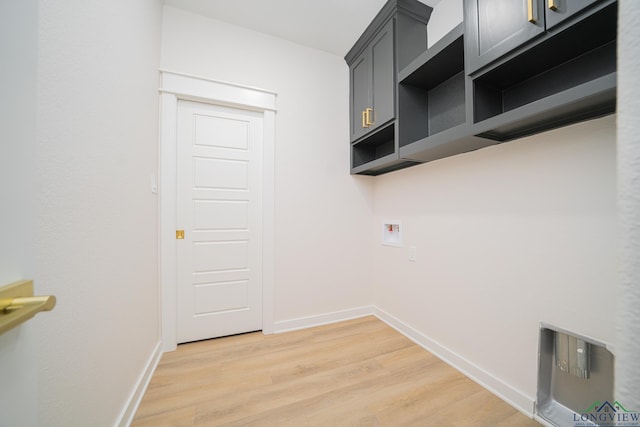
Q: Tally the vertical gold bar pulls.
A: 4